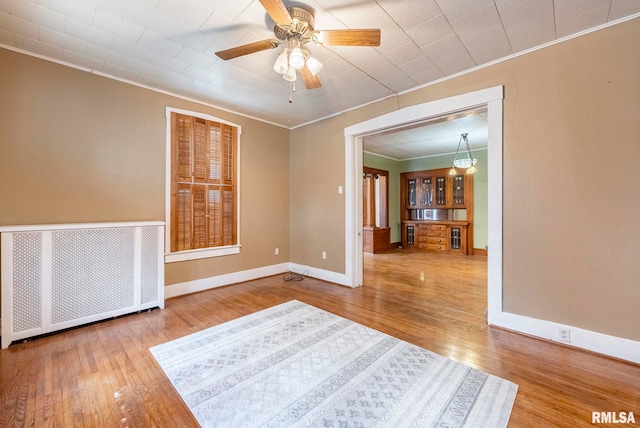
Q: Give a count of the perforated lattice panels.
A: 3